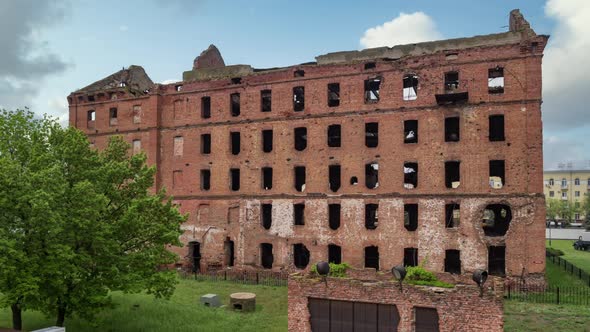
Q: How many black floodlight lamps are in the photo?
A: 3